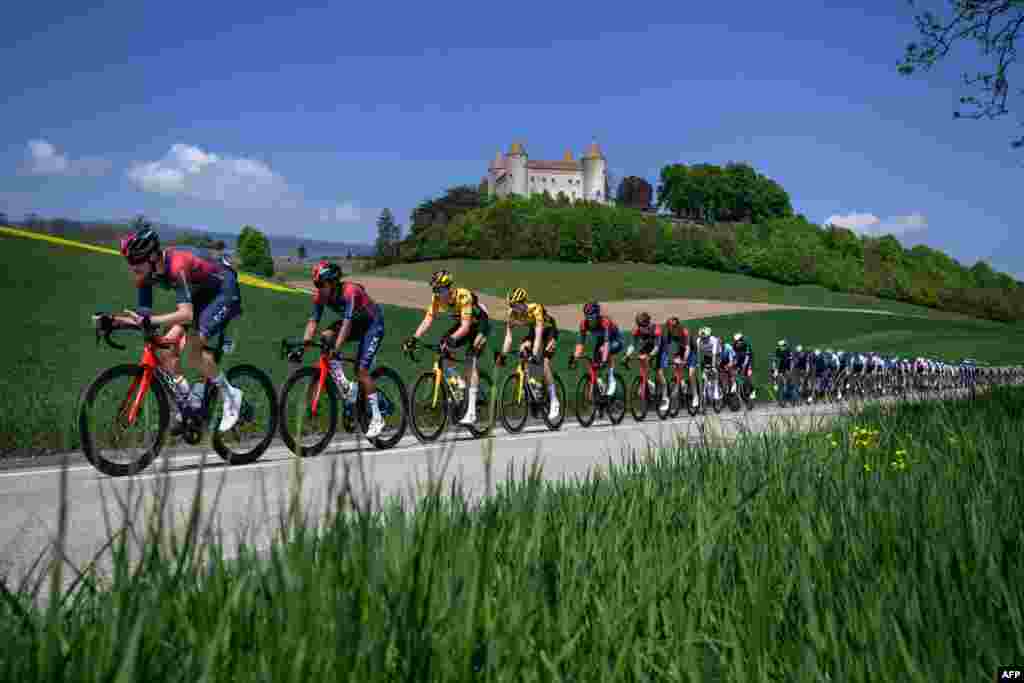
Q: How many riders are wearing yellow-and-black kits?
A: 2